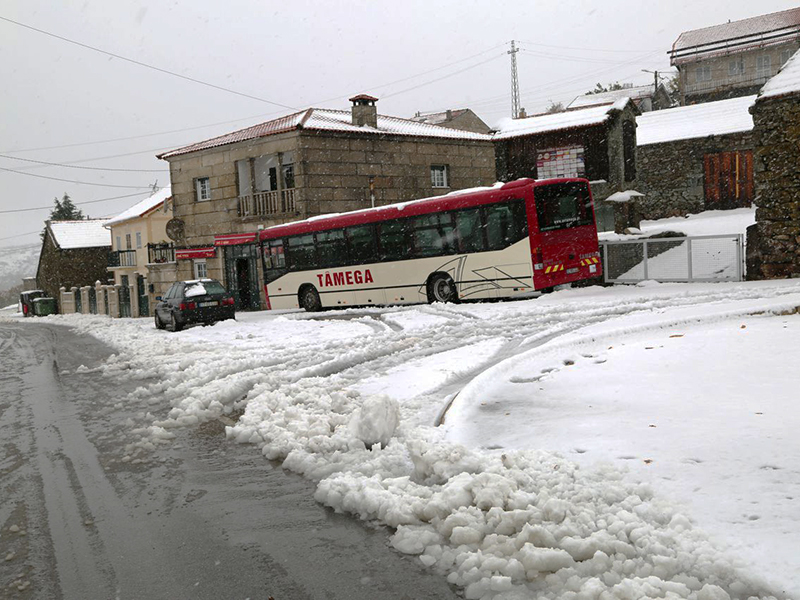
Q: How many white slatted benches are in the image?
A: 0